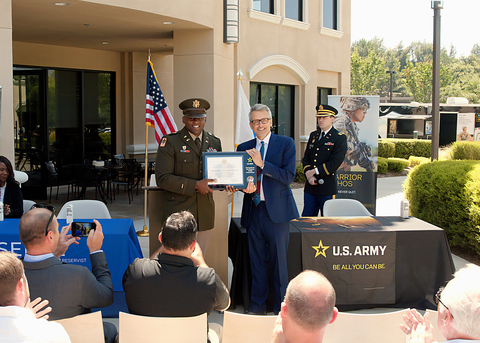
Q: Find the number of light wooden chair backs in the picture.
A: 5